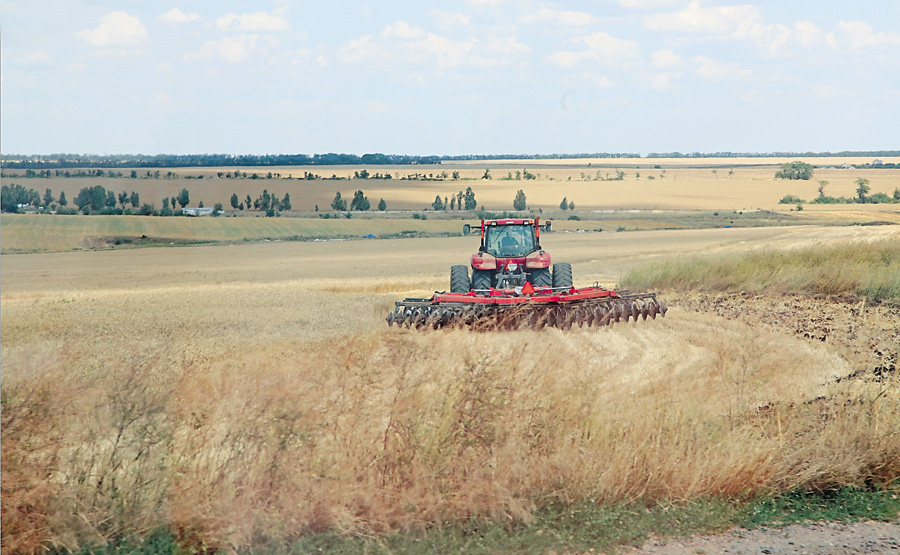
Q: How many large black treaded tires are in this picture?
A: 4